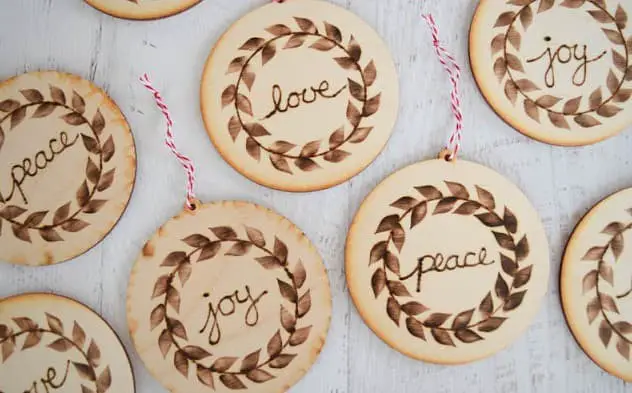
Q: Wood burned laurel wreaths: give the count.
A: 7